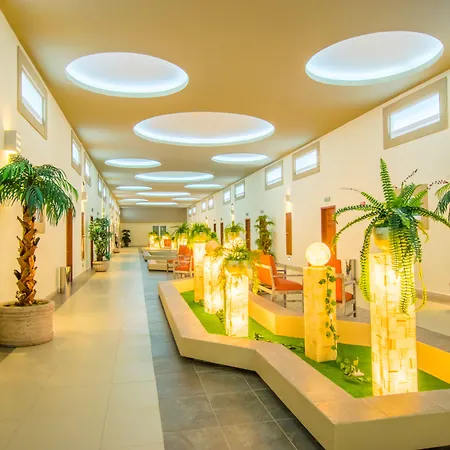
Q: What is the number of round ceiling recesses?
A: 12